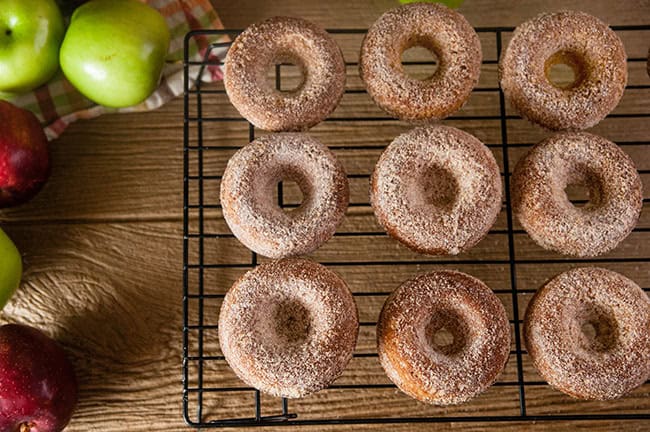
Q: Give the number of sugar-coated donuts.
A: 9